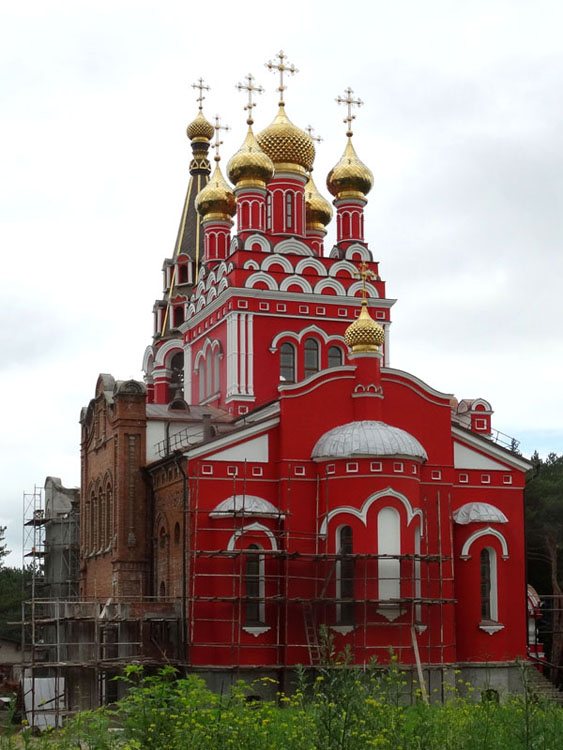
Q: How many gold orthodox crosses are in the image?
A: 7